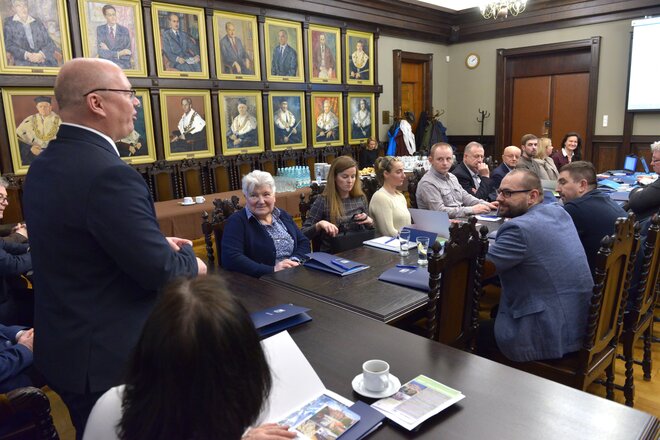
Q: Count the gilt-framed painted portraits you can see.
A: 14